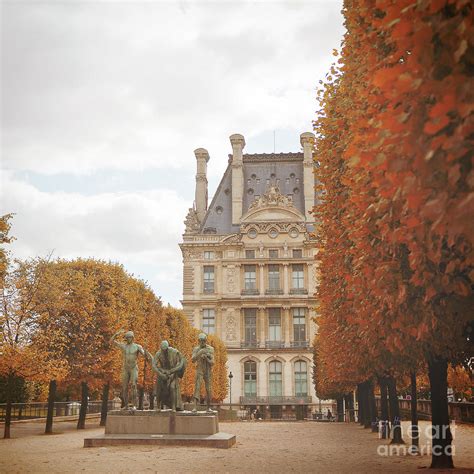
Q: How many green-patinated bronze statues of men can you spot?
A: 3